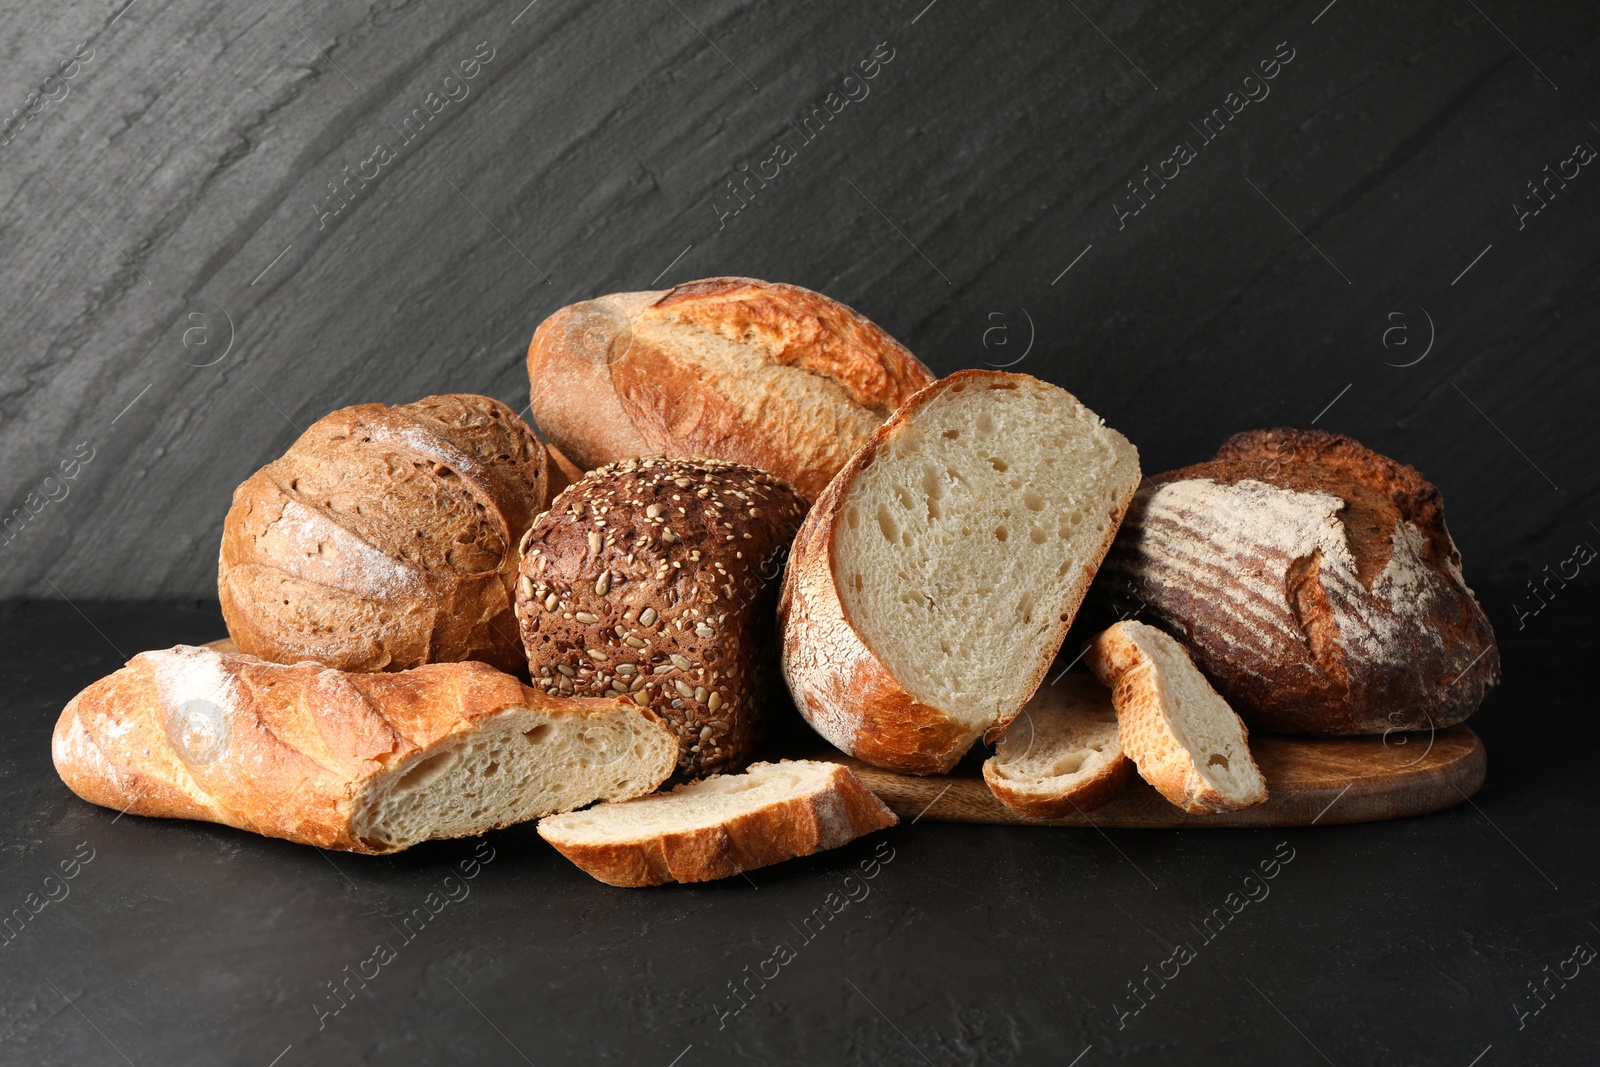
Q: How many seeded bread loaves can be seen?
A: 1